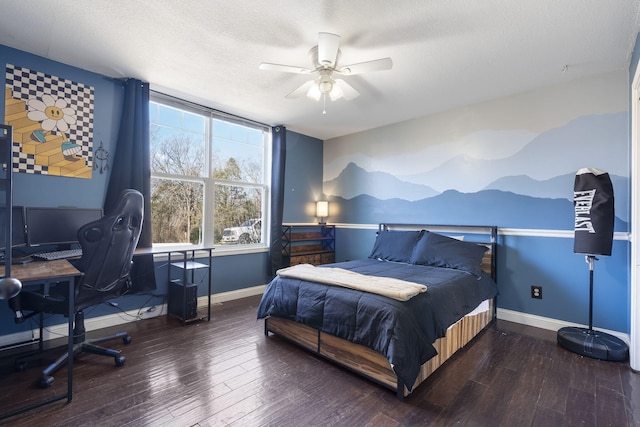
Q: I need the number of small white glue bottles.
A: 0